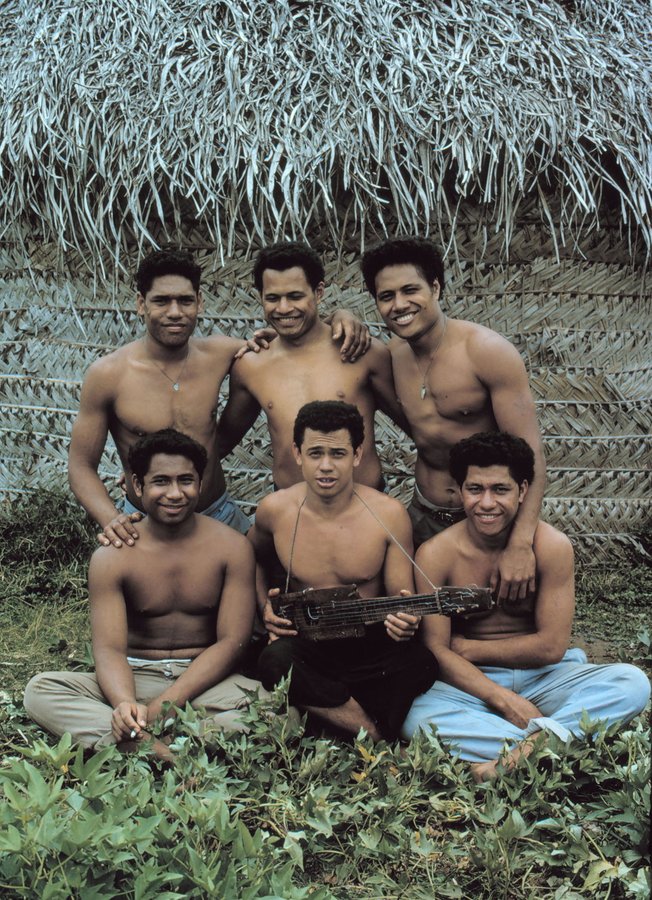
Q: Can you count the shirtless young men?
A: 6